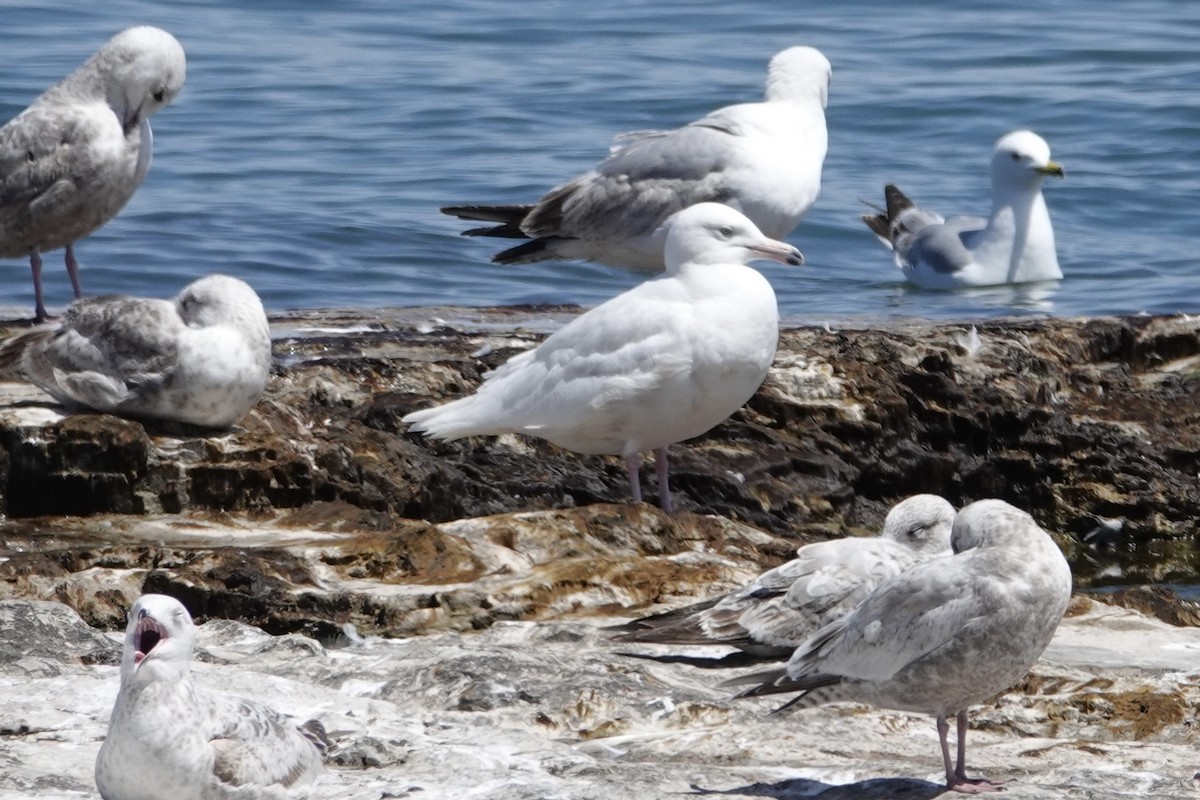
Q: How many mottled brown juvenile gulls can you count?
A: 5